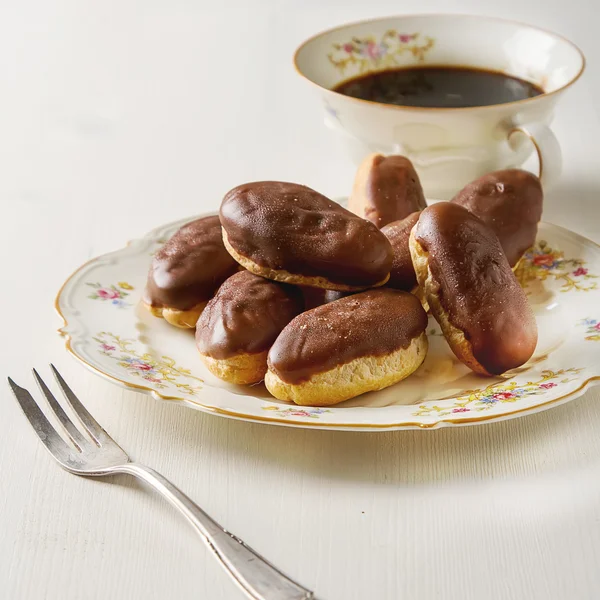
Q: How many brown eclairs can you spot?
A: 8